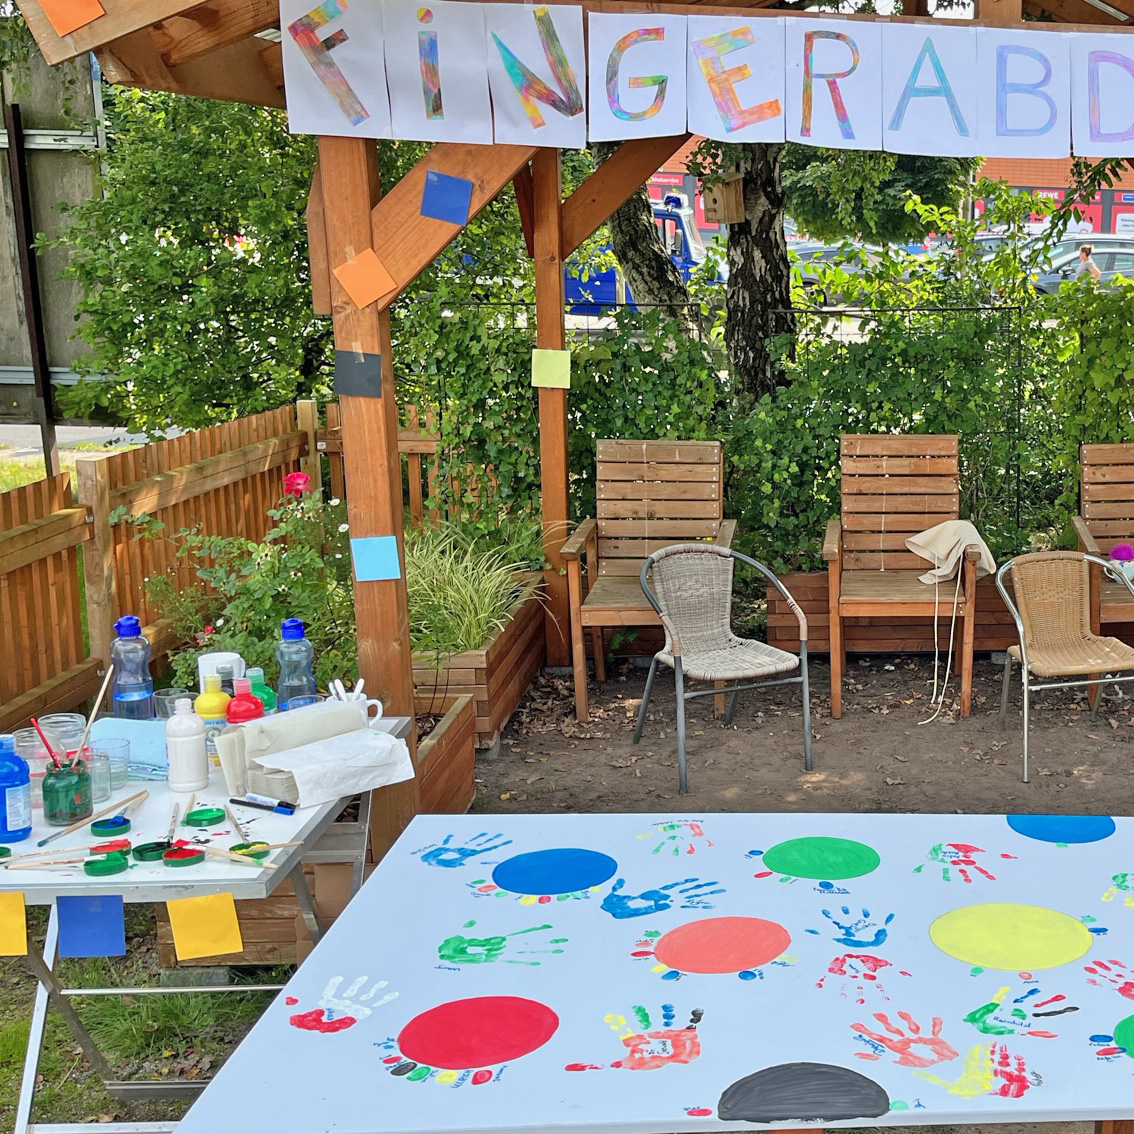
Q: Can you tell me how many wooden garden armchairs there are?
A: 3